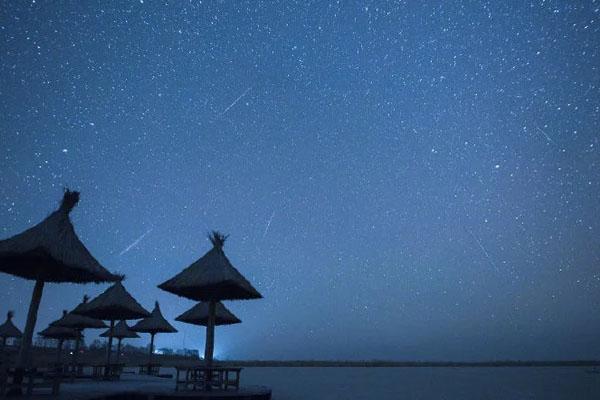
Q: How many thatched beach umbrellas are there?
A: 9